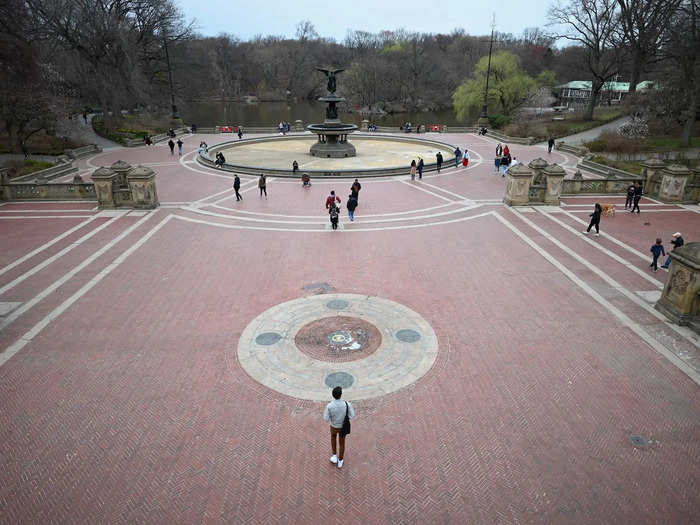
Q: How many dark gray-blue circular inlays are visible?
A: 4